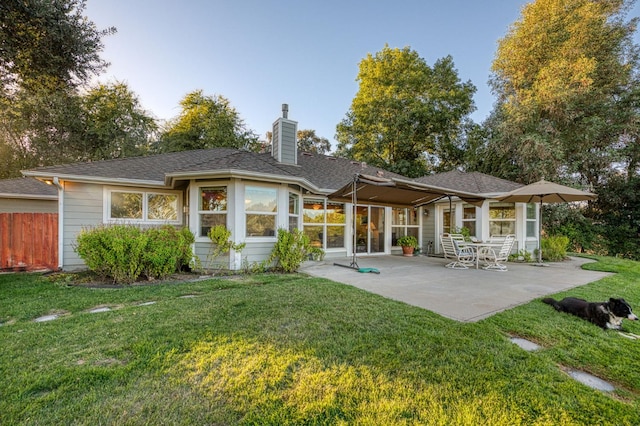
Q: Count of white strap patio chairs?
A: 4